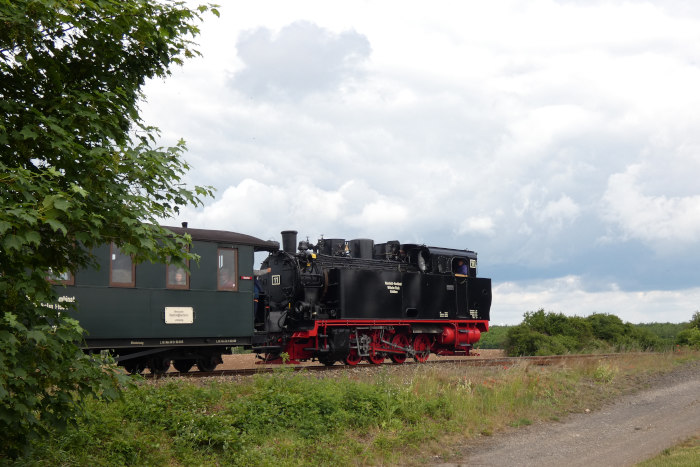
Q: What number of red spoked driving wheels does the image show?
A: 4